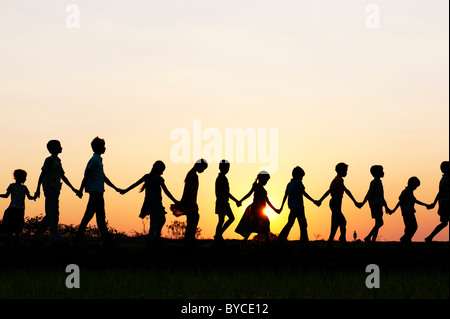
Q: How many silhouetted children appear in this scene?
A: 12